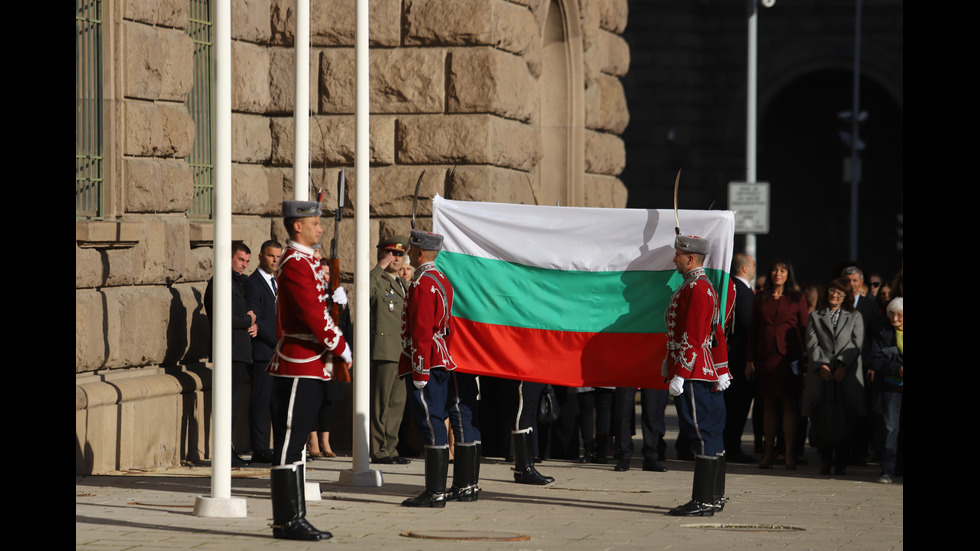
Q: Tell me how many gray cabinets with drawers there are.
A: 0